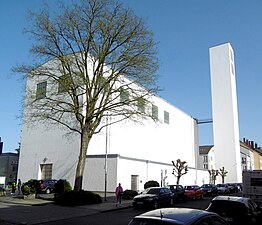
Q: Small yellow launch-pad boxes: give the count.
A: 0